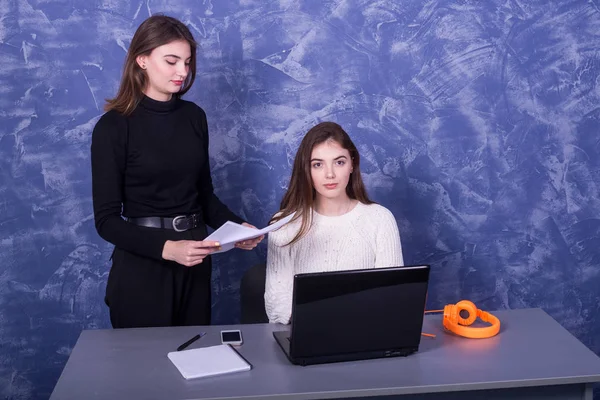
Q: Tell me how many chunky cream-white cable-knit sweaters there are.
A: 1